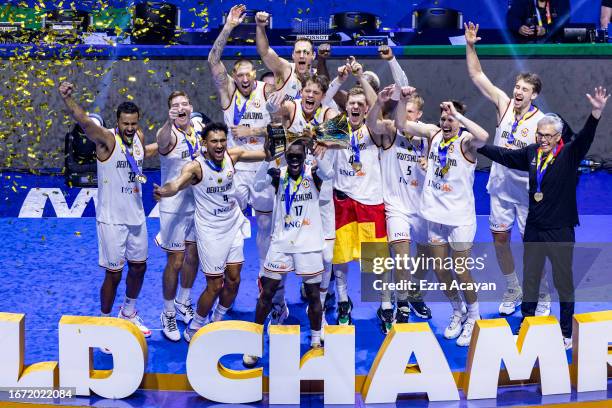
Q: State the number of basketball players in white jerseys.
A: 11